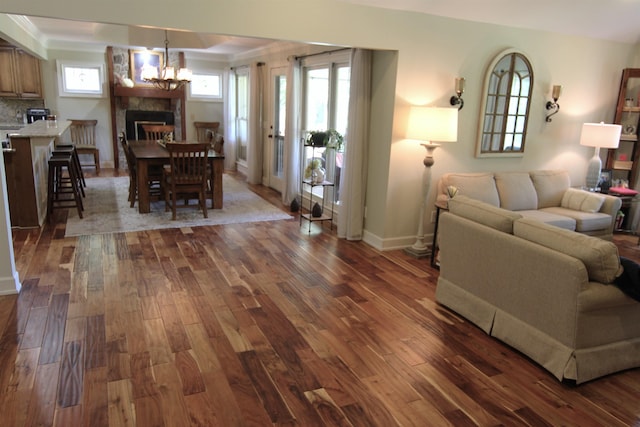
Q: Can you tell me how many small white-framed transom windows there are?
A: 2